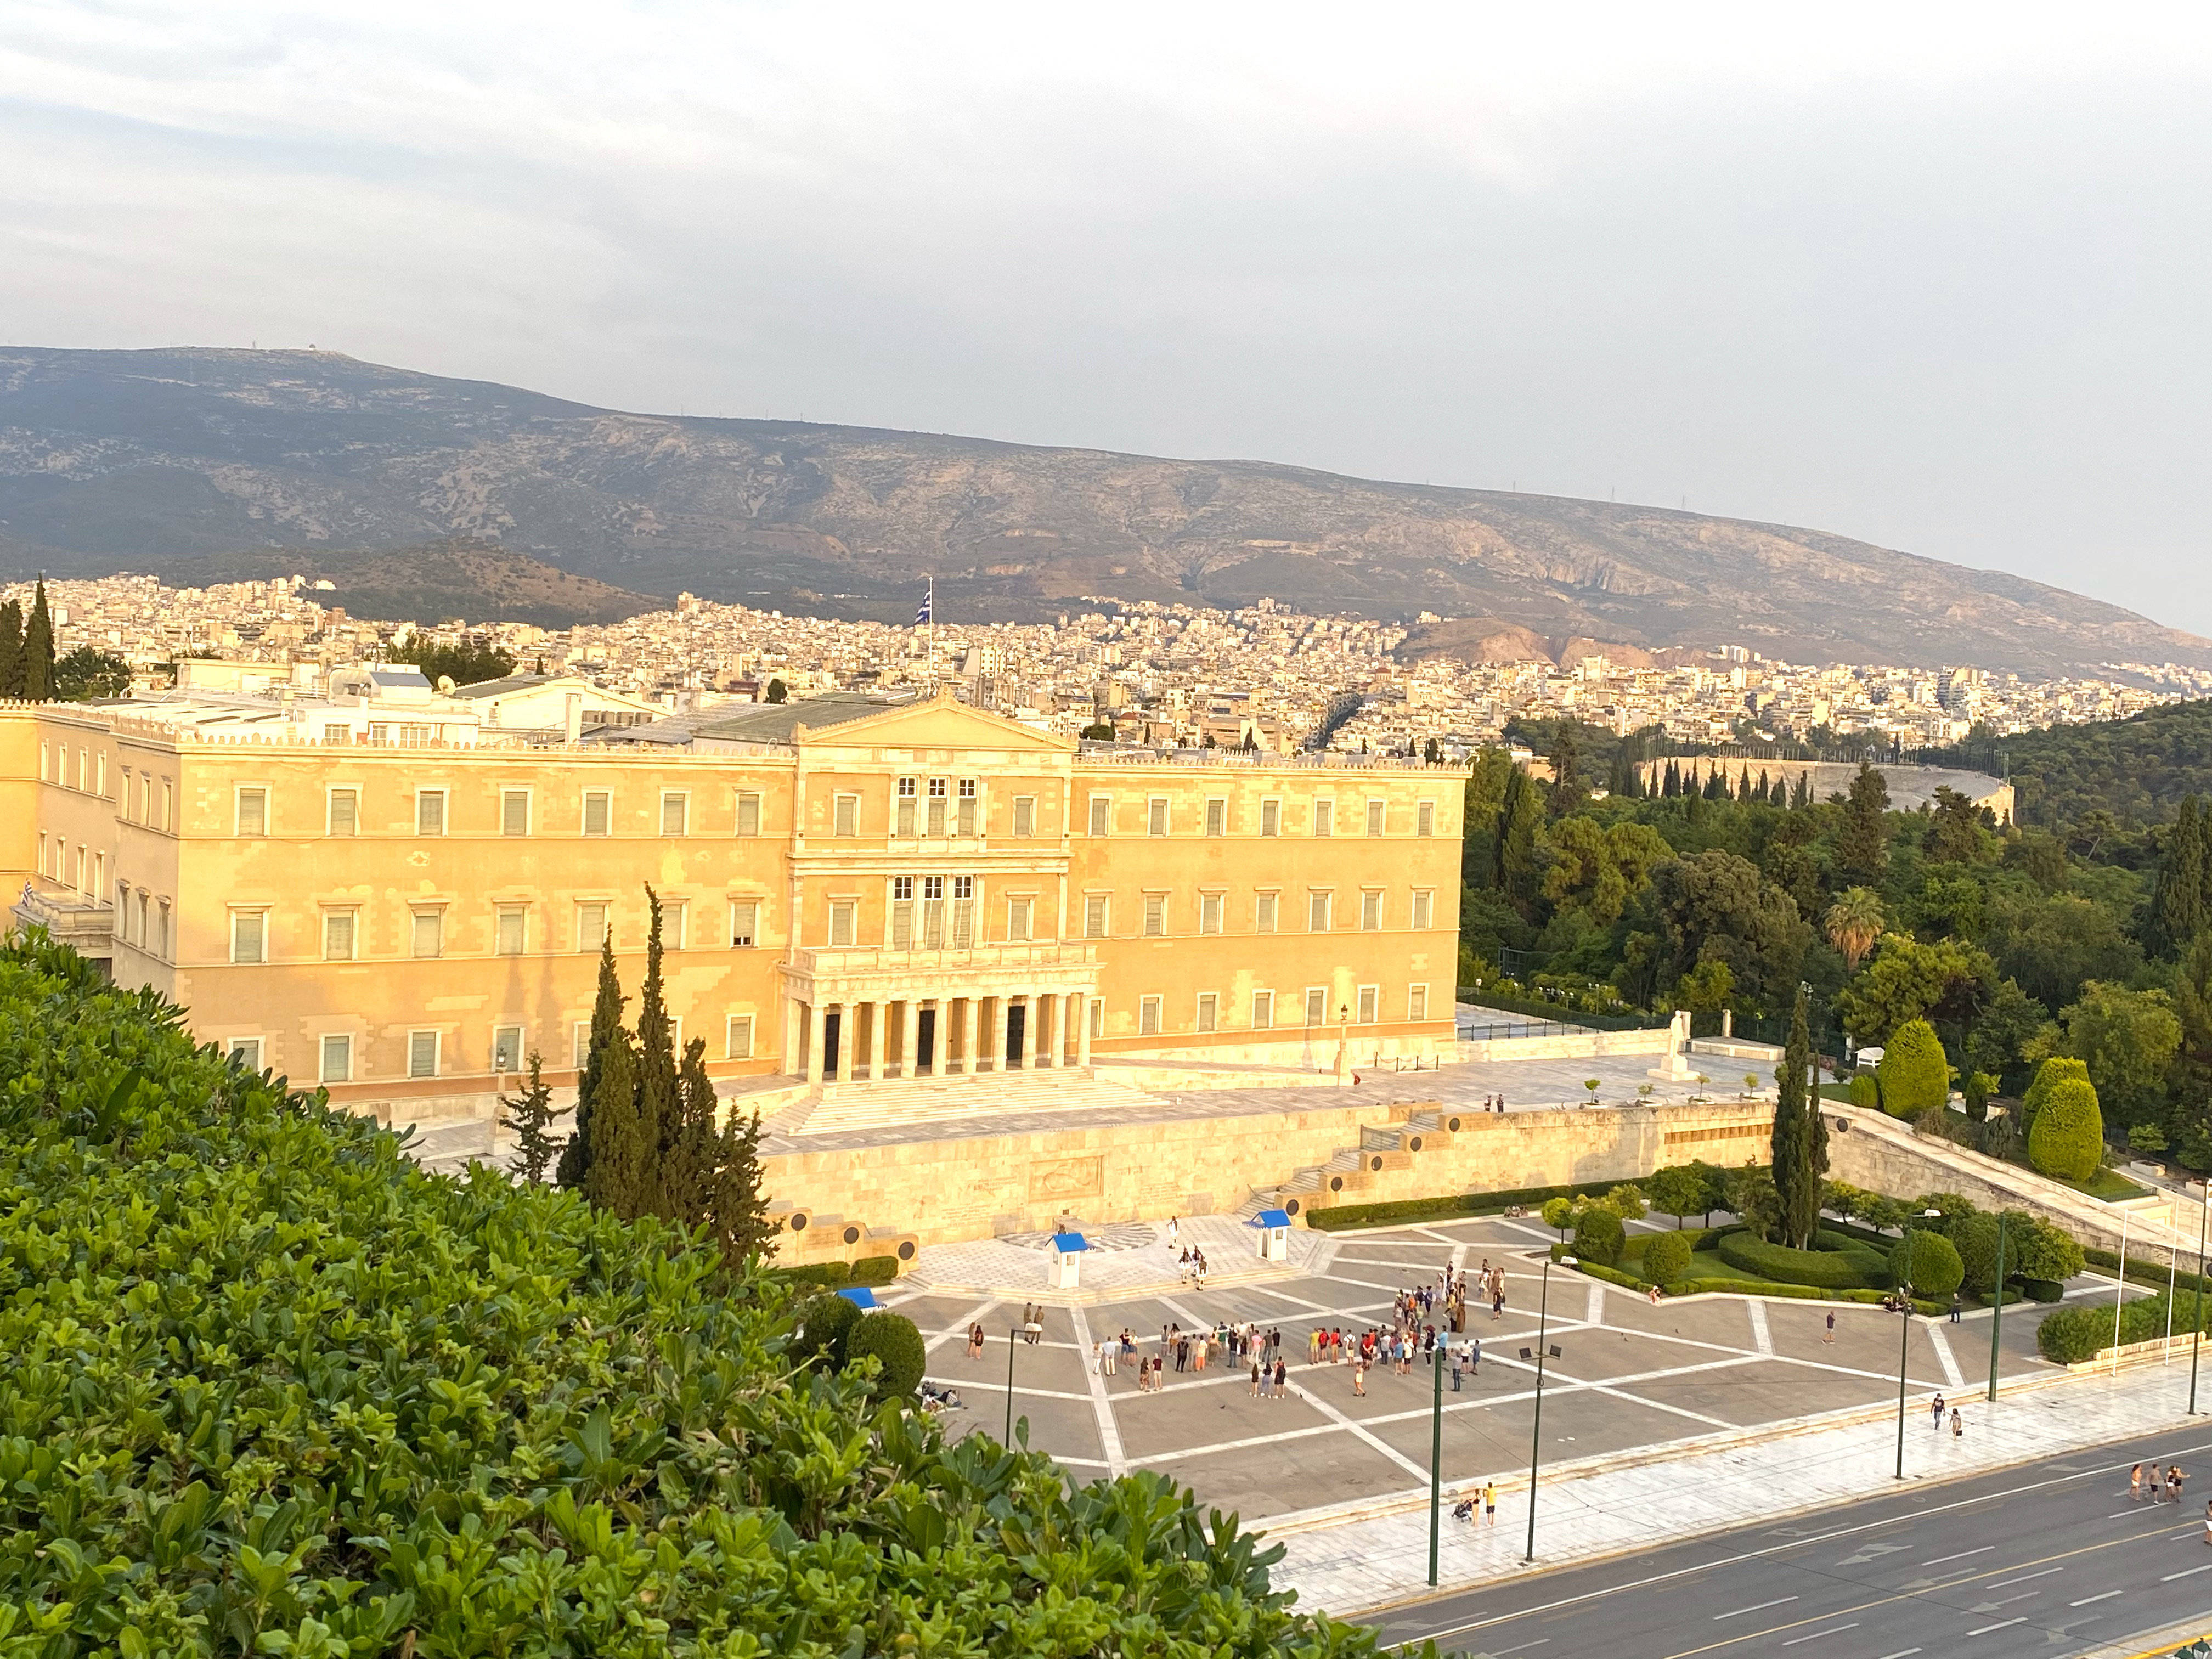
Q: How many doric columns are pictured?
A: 10